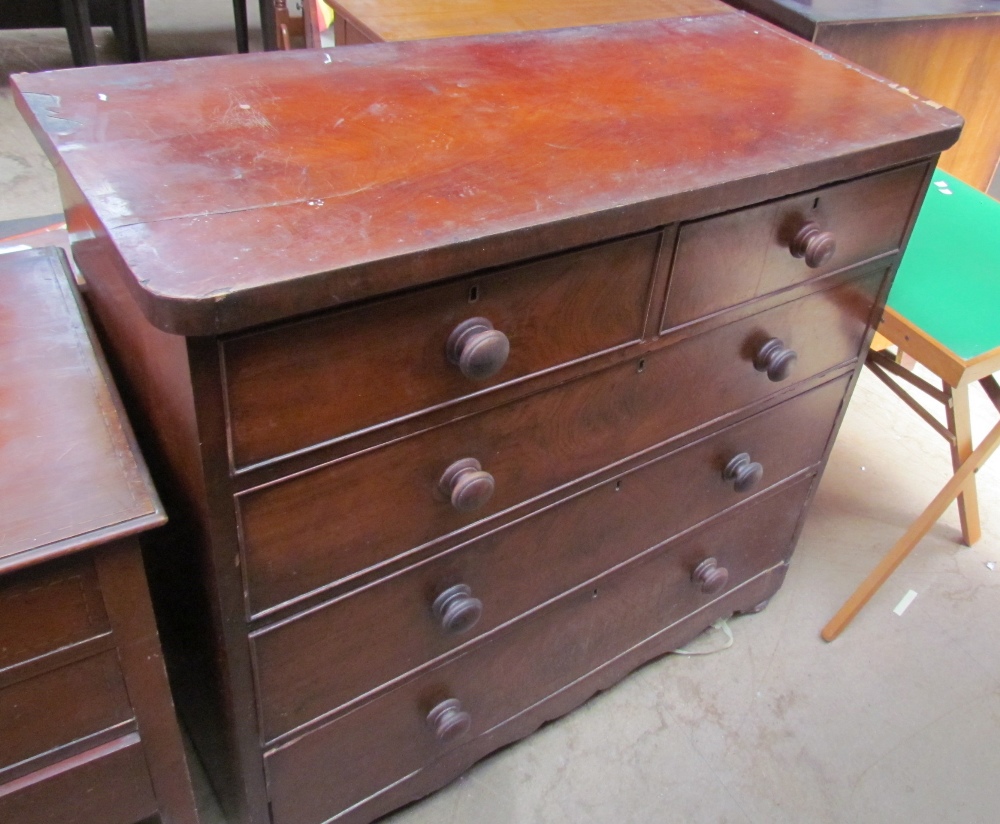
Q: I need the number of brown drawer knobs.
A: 8